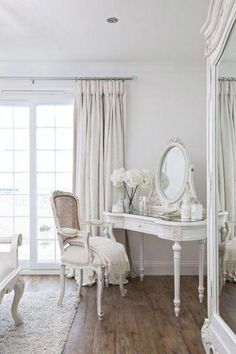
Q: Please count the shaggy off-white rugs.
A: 1